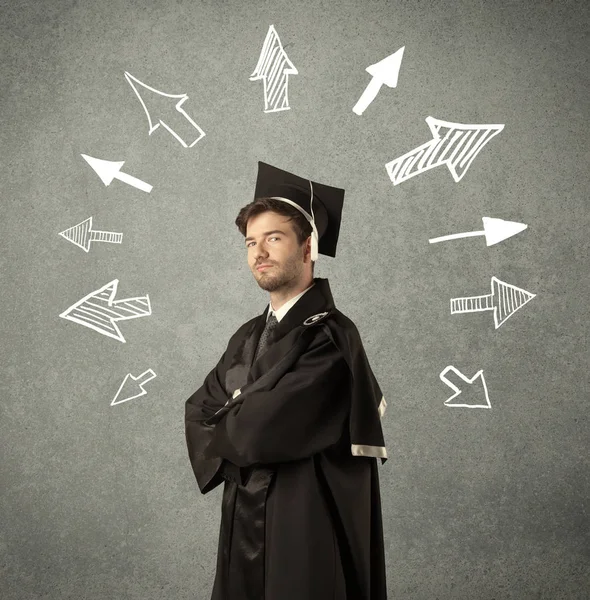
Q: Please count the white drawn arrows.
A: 11